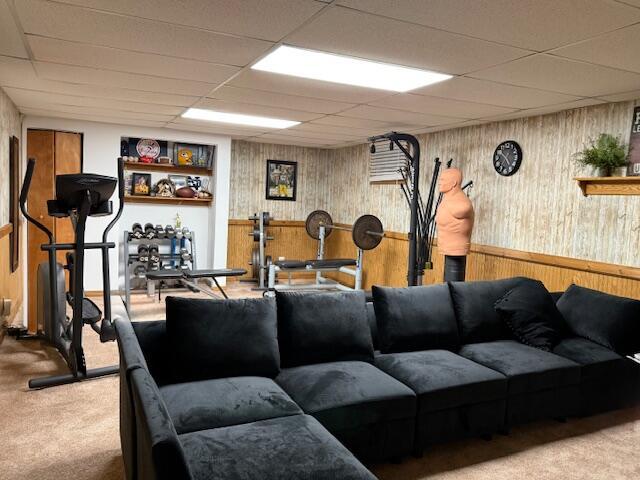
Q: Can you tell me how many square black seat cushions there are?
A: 6